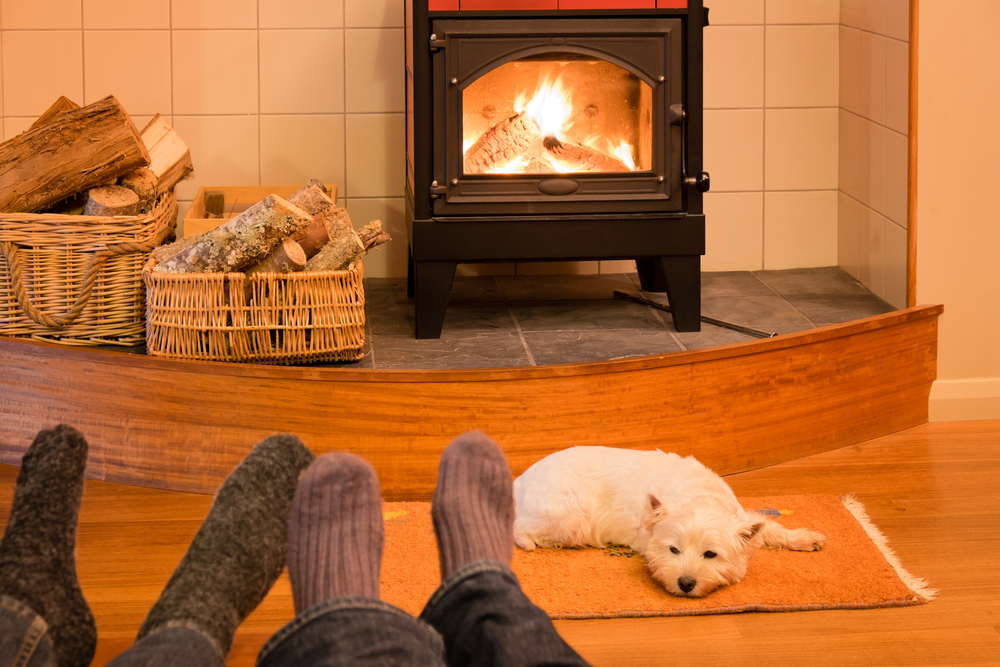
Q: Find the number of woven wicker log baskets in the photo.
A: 2